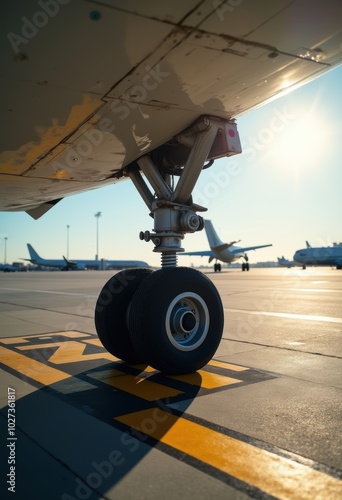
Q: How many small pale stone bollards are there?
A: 0